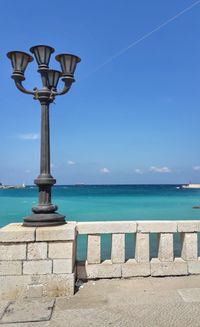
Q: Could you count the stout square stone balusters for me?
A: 5